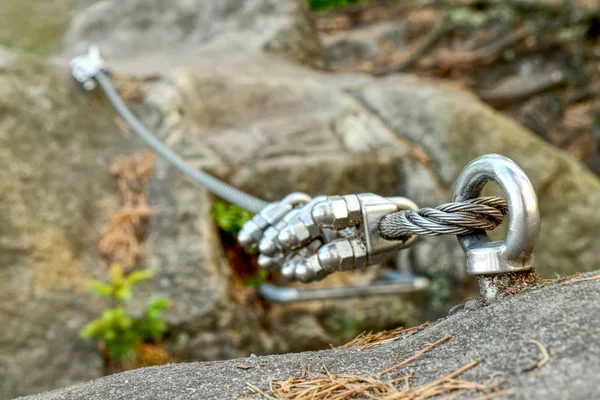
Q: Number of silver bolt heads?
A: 8